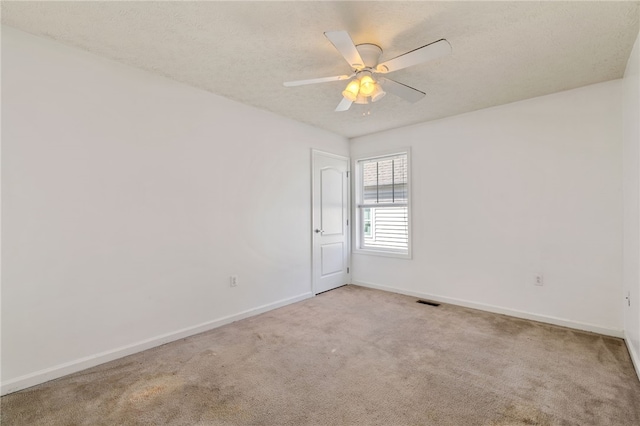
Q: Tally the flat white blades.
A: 5